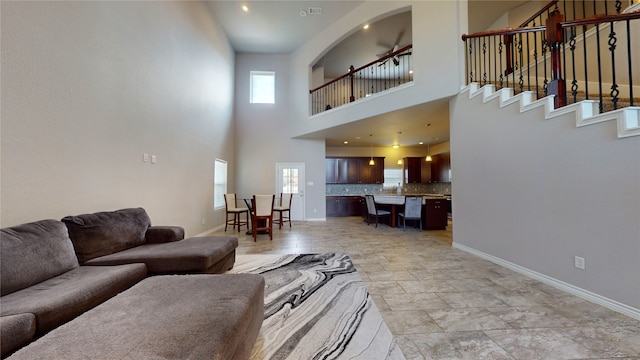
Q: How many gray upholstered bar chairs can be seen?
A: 2